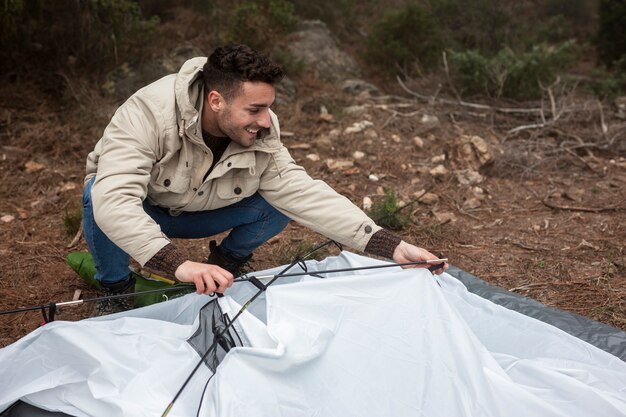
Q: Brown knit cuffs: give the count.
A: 2